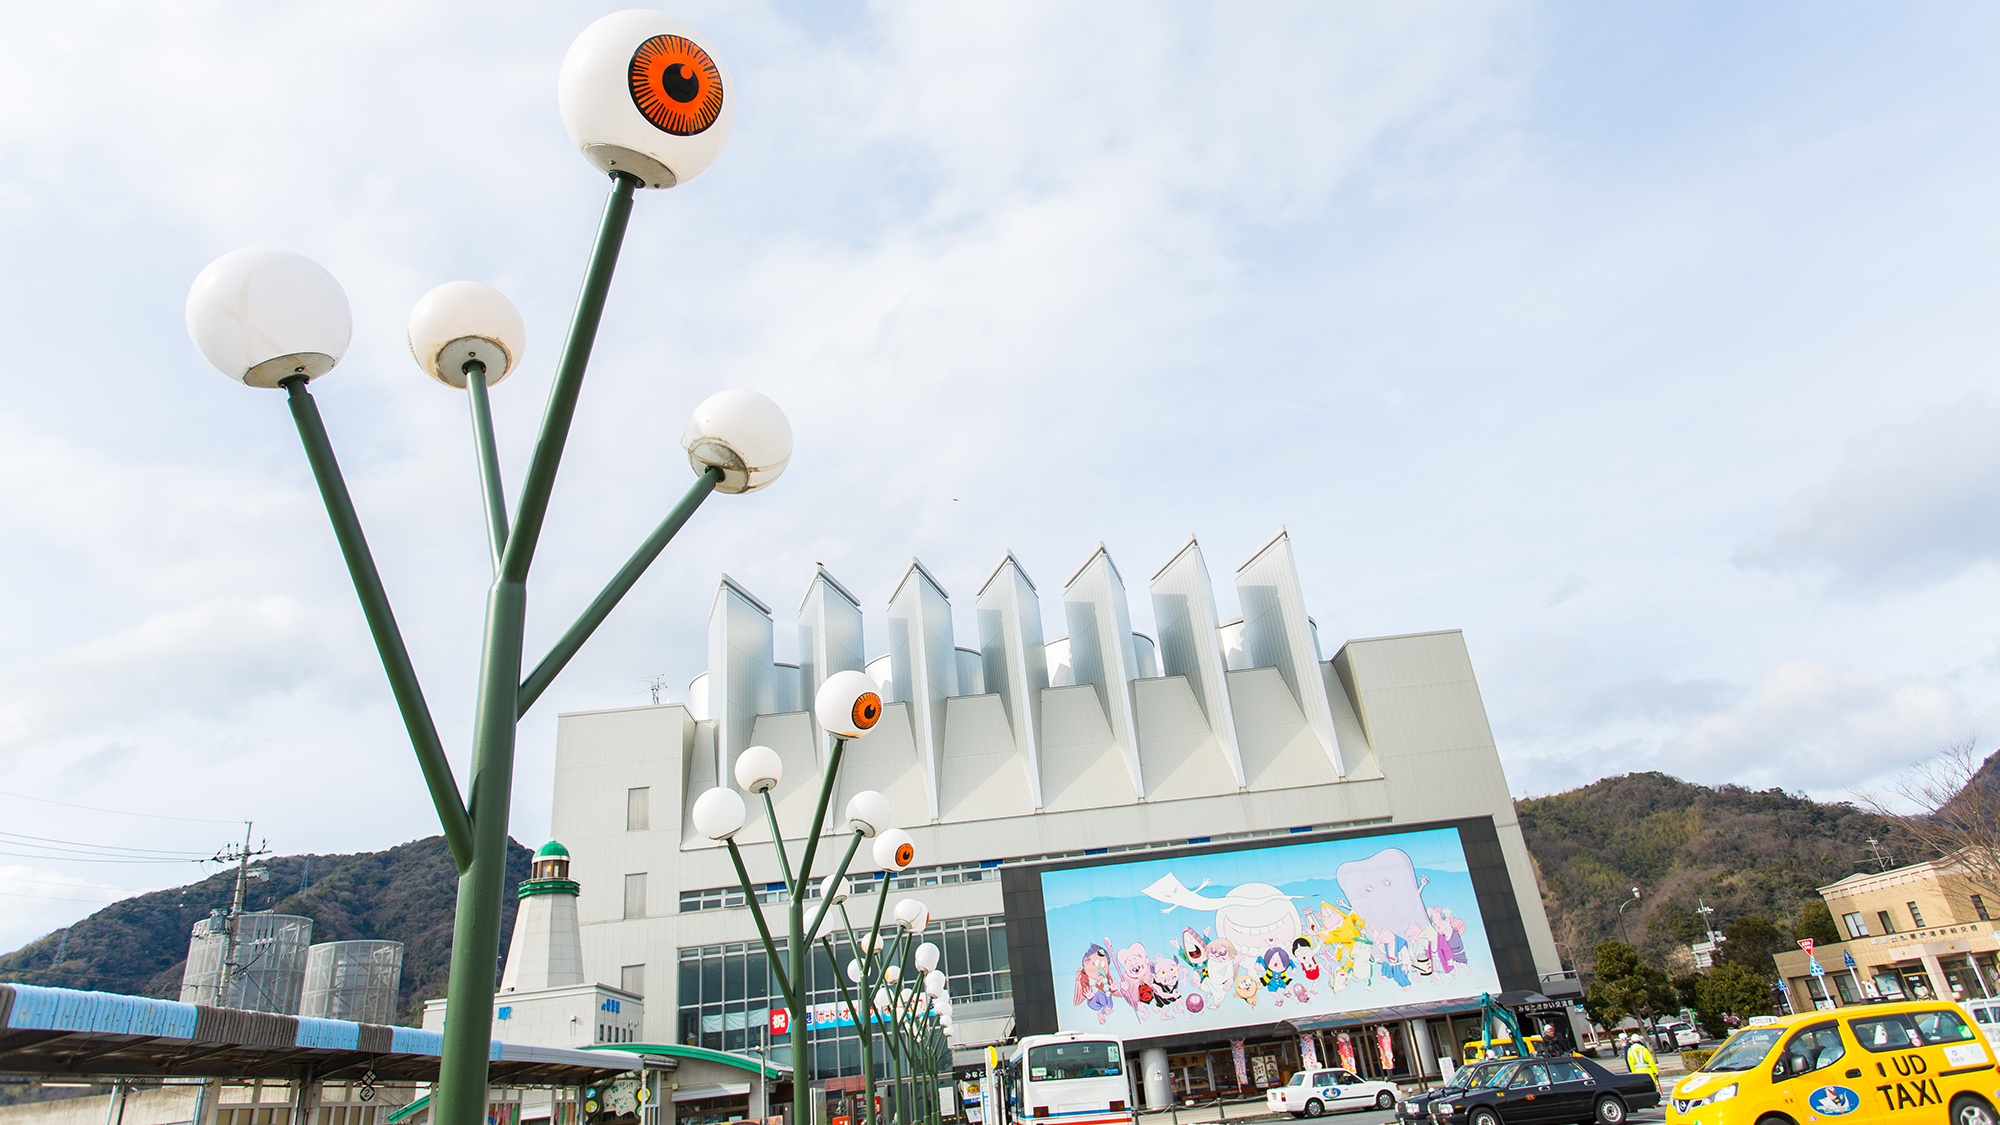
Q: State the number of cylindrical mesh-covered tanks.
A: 2